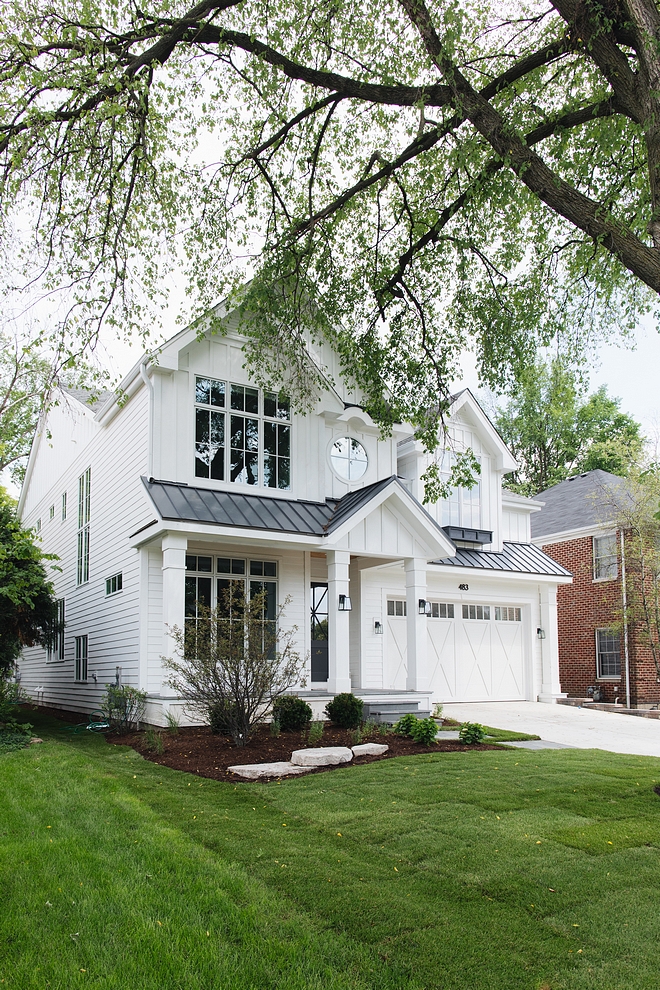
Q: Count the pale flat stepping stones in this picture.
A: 3